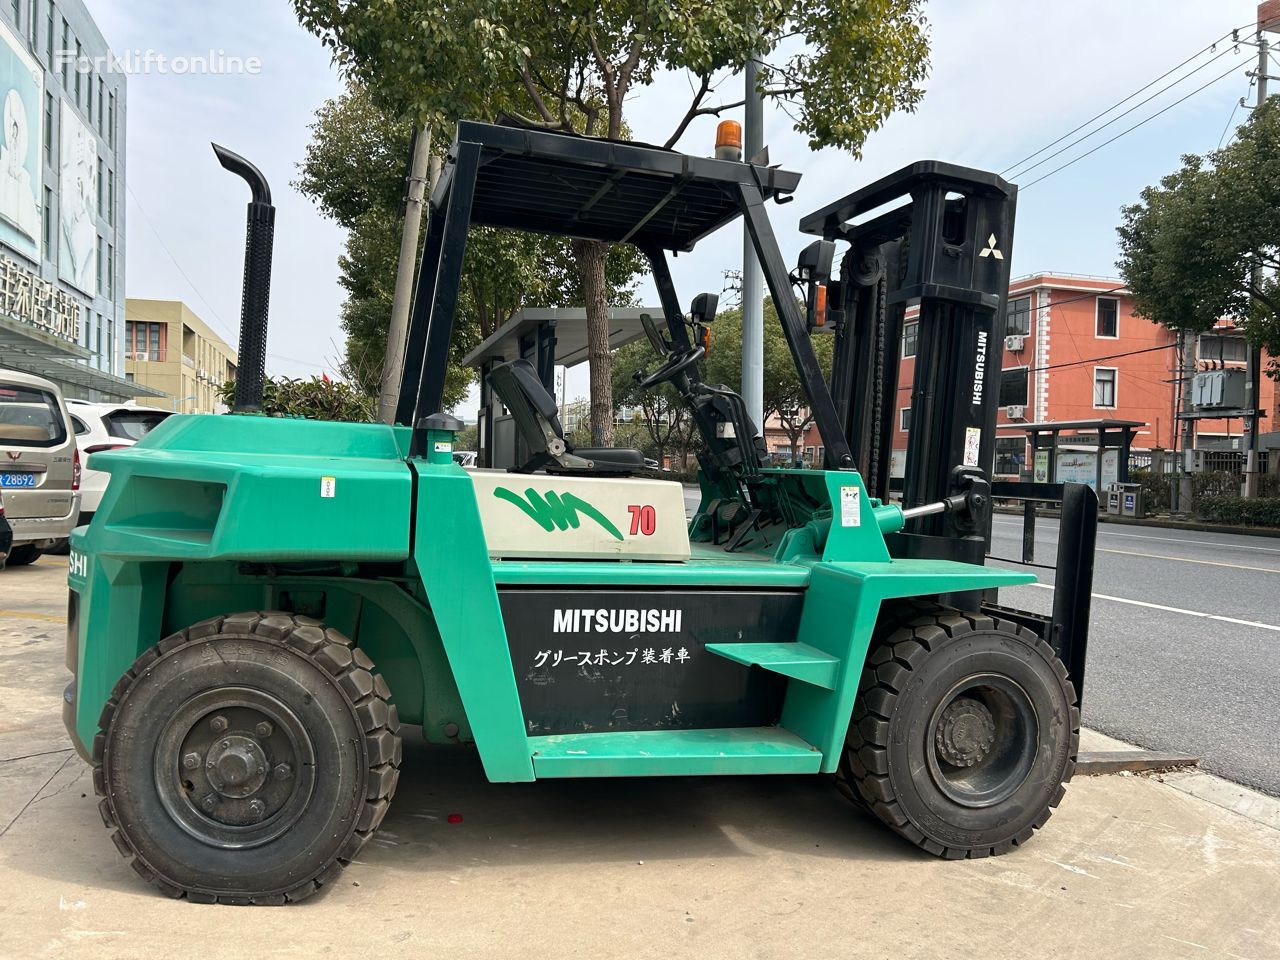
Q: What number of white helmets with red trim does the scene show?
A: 0